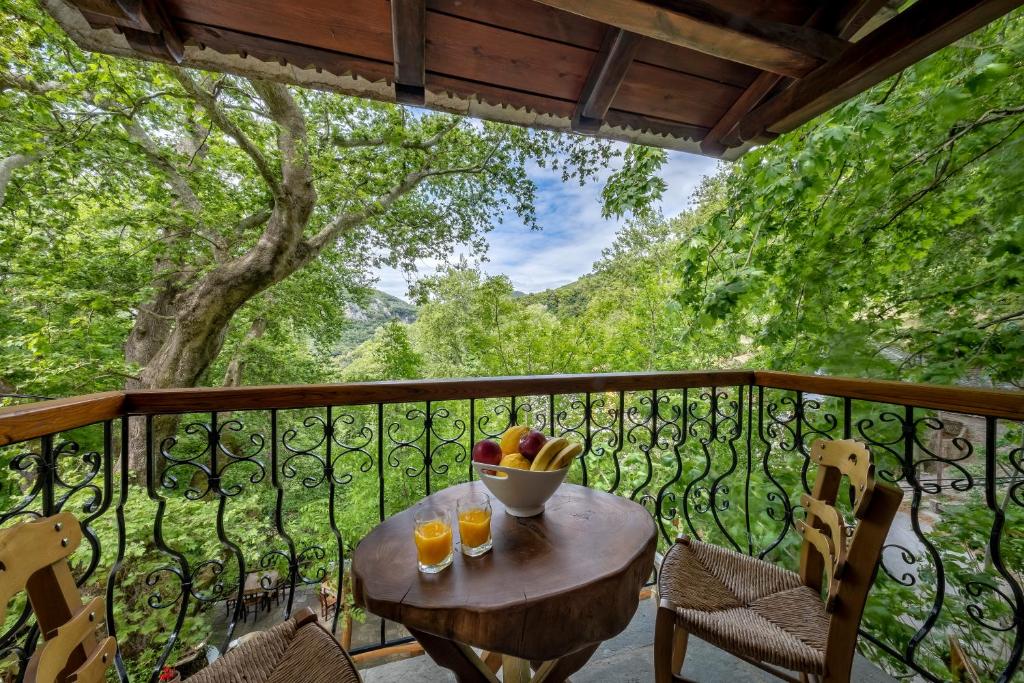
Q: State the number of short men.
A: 0